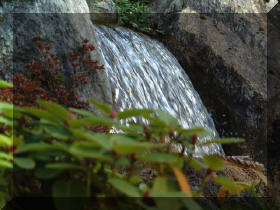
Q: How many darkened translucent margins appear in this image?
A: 2